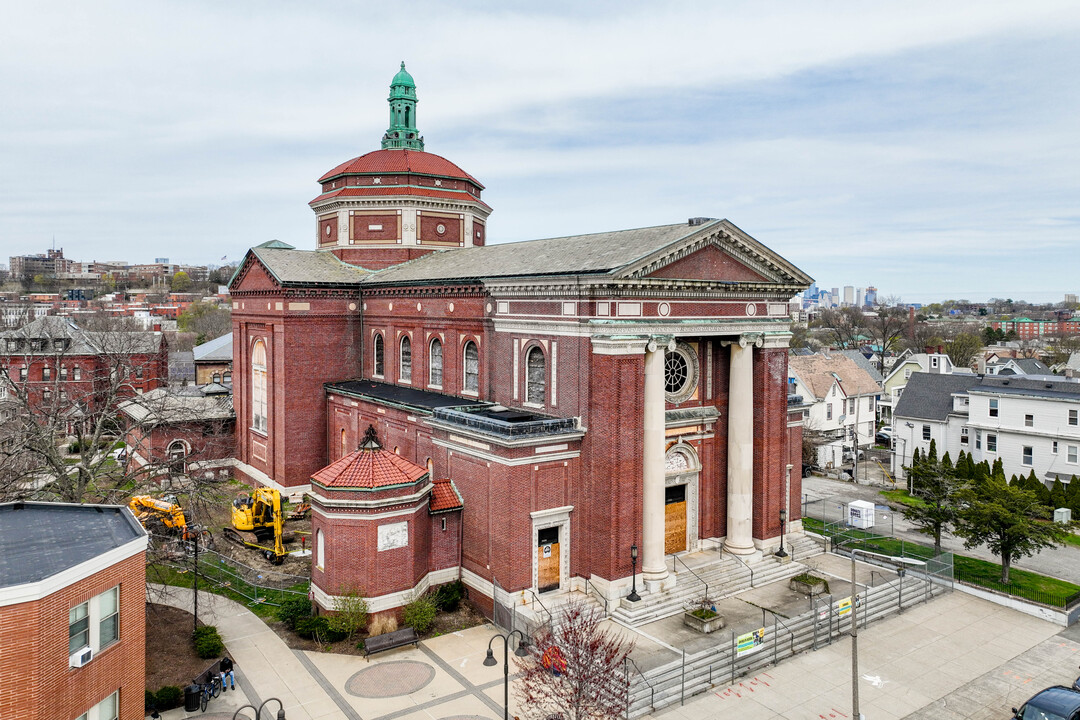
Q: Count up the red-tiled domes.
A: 2